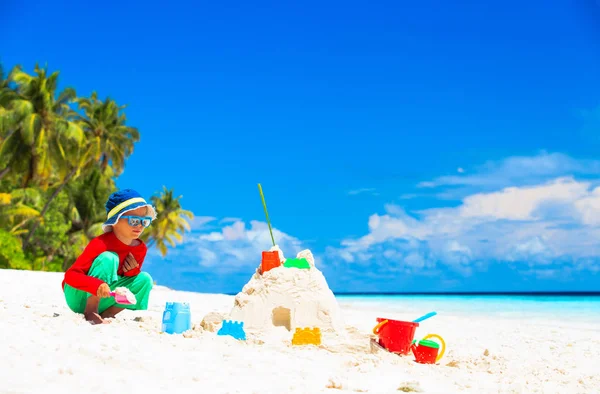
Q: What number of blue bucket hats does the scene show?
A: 1